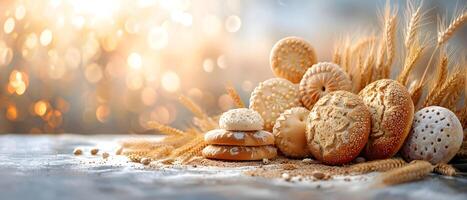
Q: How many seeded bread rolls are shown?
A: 2